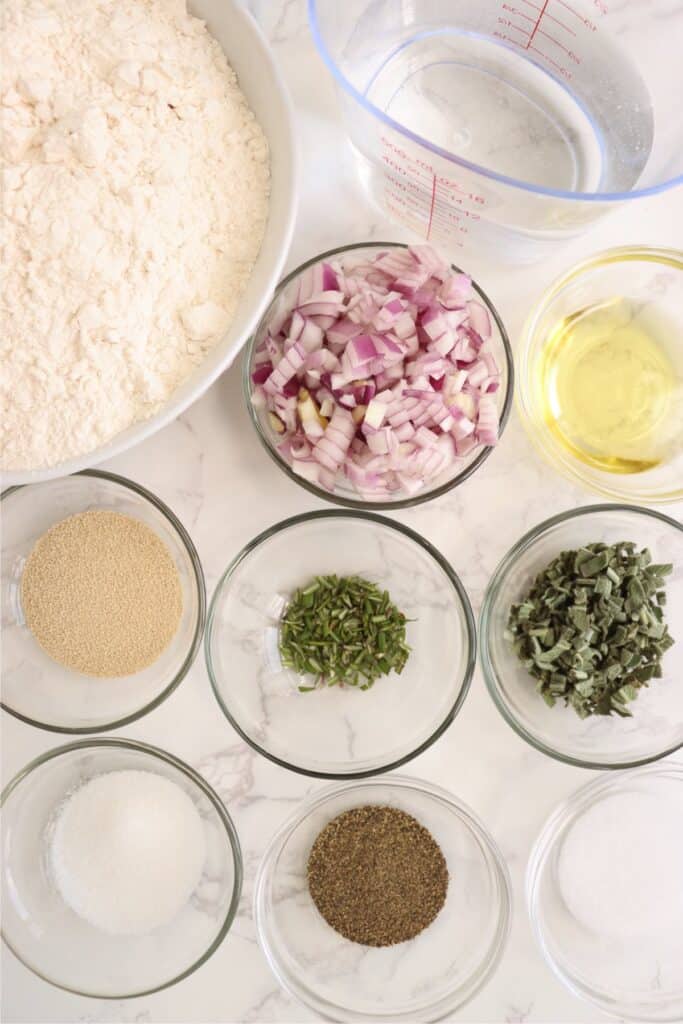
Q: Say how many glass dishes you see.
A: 8